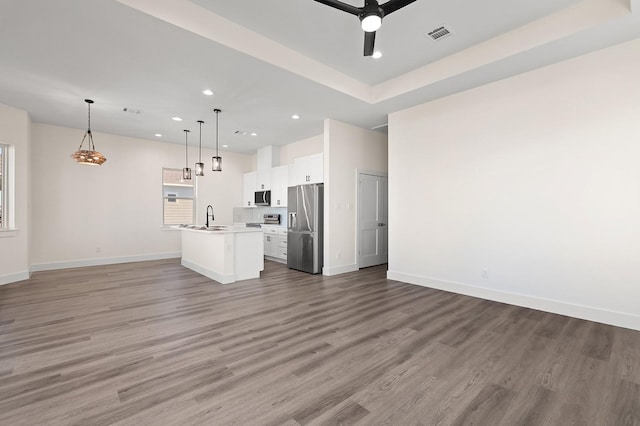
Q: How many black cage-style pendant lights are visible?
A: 3